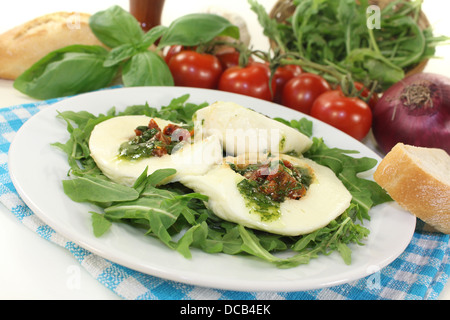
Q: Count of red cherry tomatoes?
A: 8